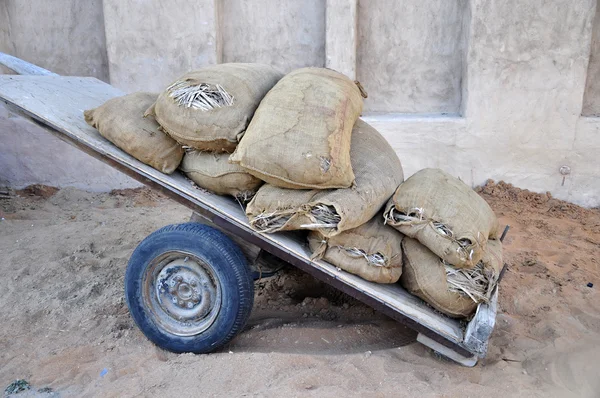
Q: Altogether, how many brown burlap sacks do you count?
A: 8